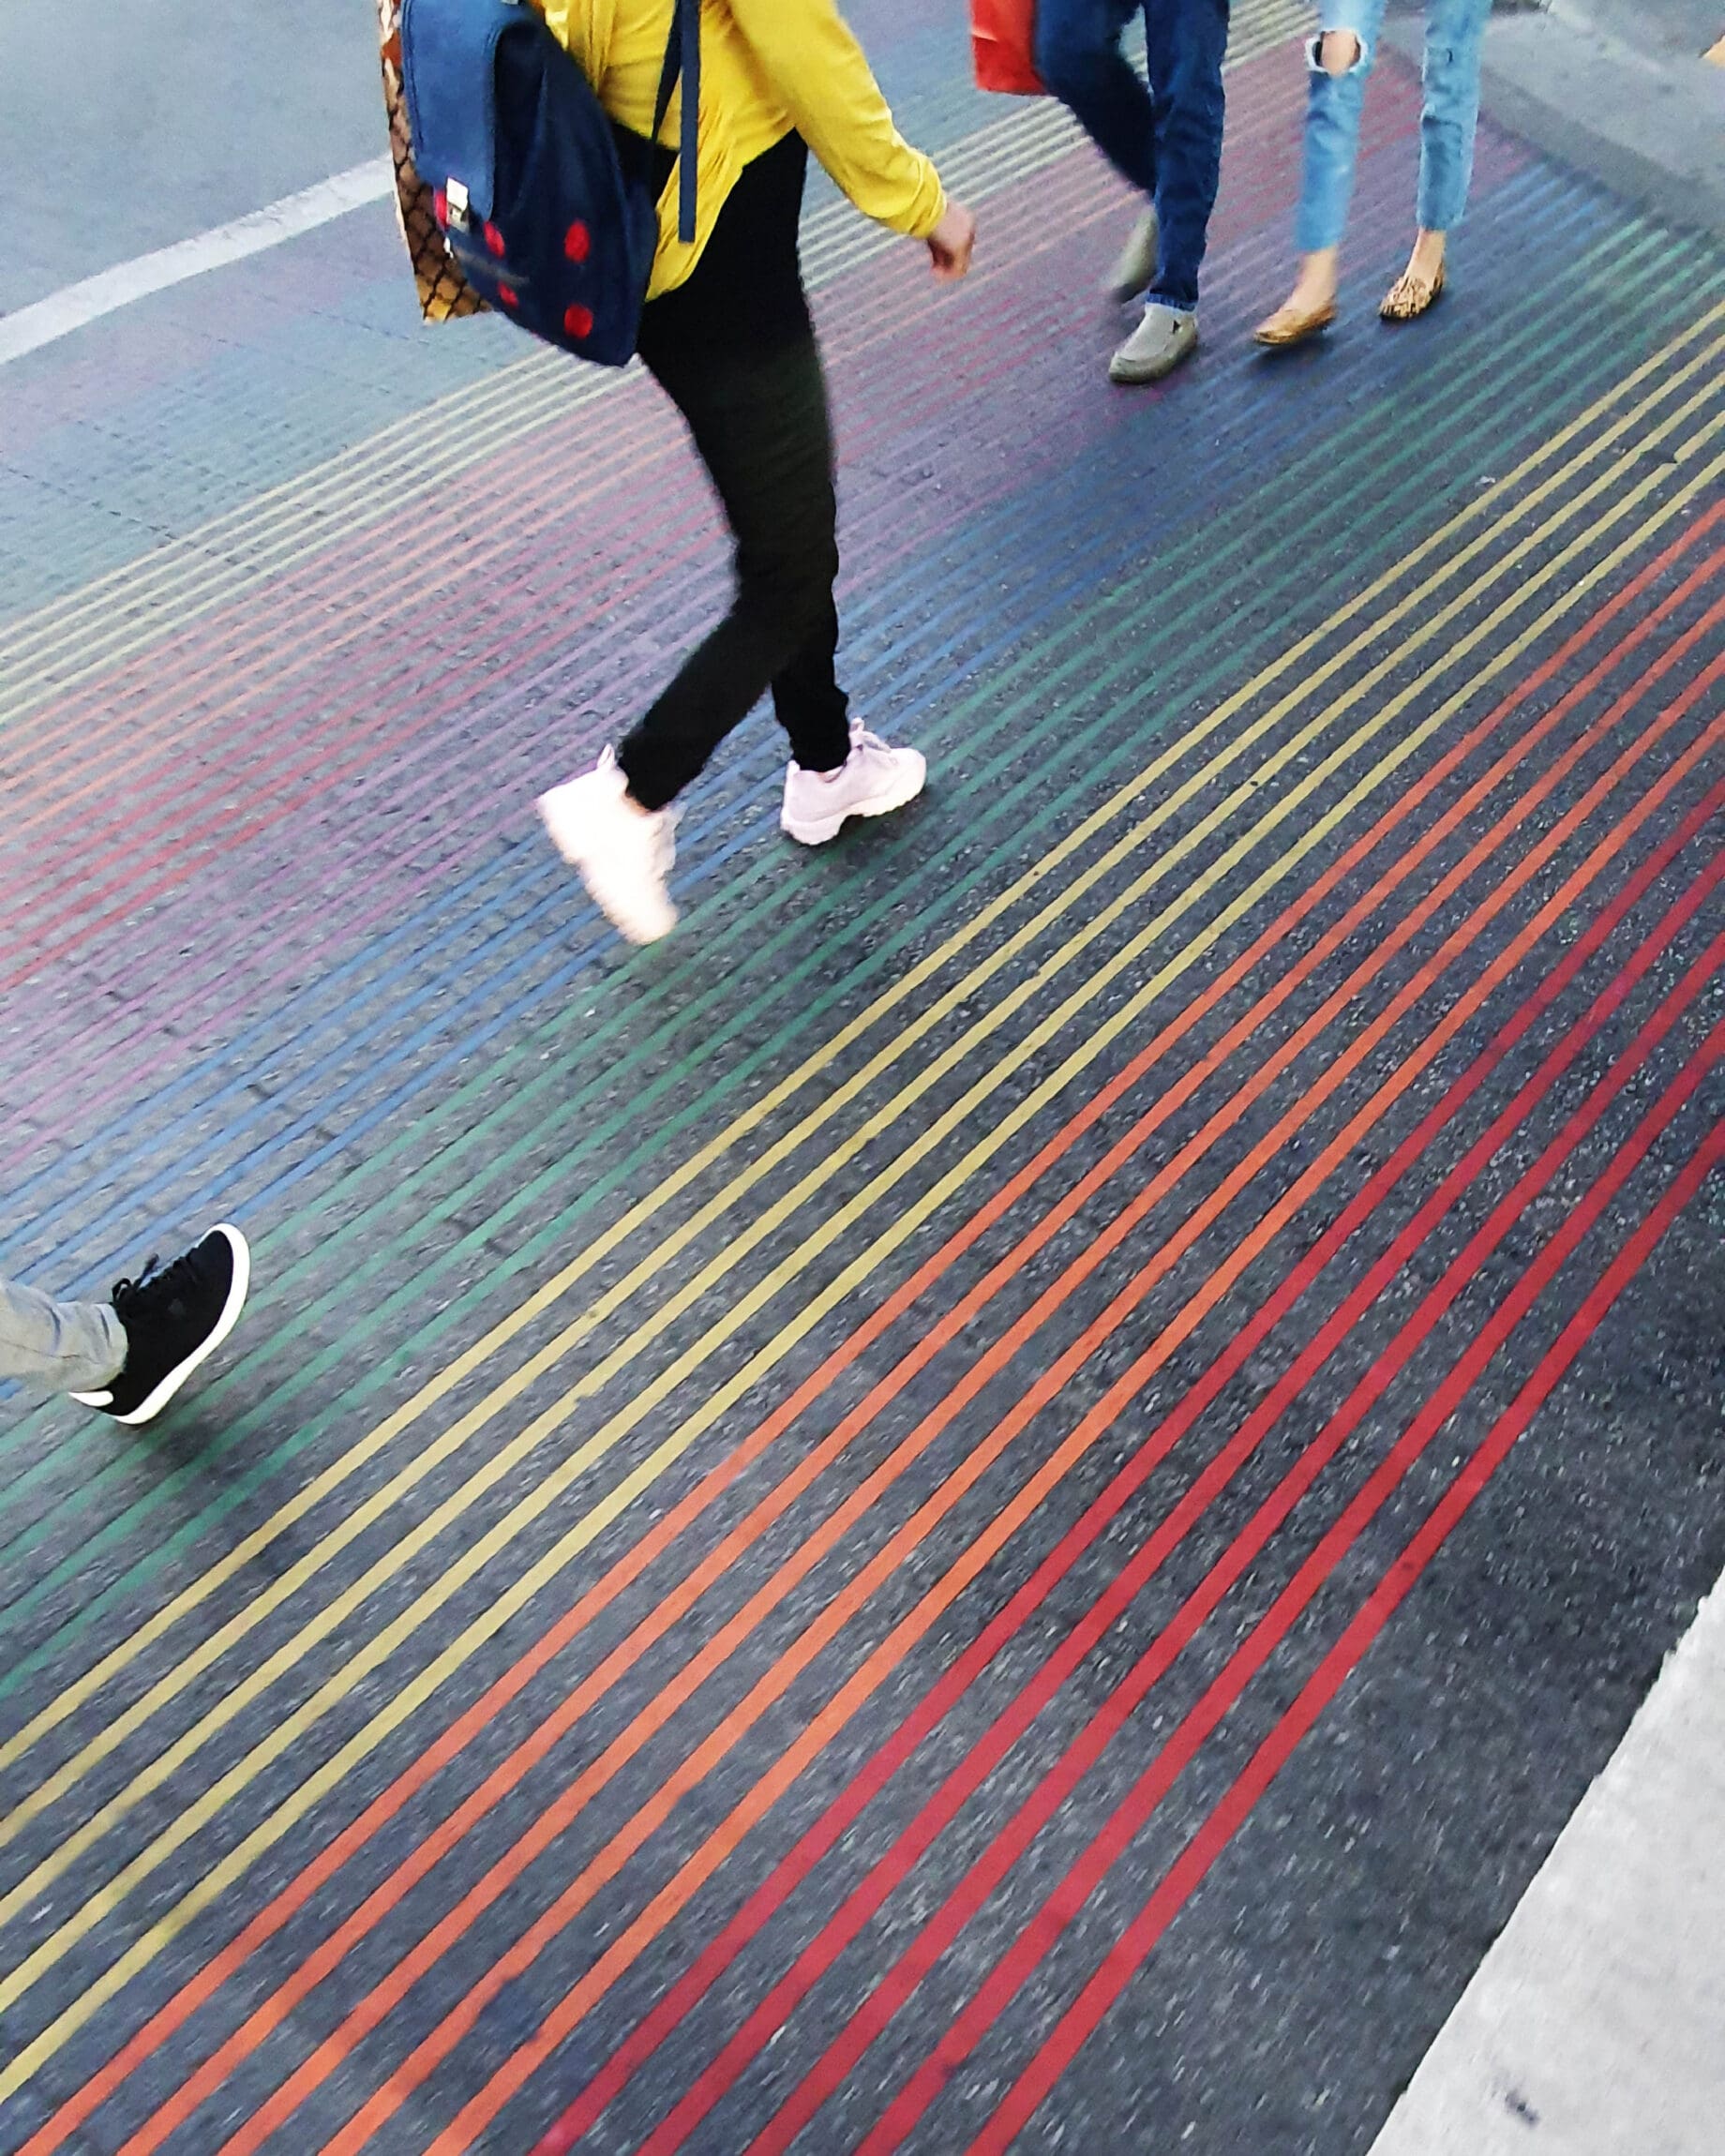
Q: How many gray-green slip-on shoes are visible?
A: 2